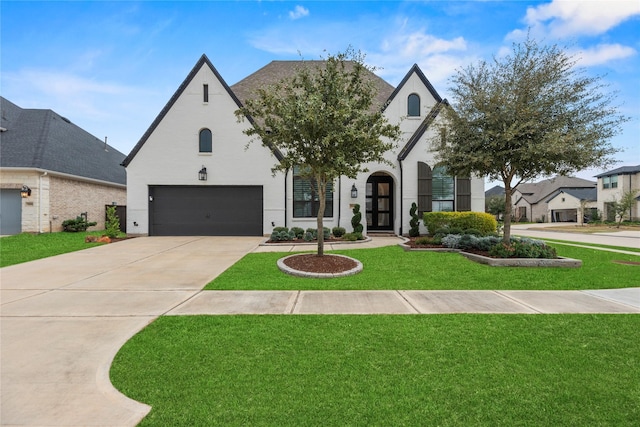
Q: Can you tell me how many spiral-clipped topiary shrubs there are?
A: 2